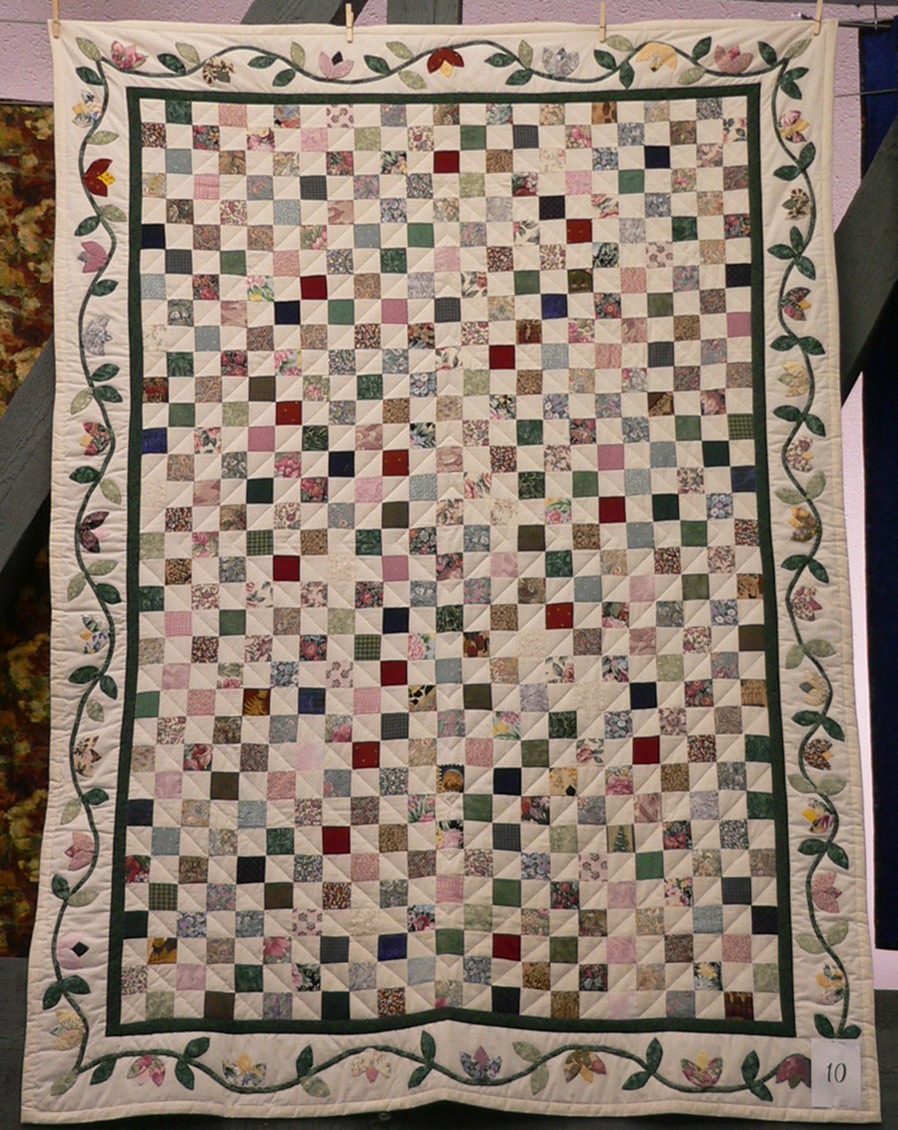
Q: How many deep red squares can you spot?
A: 14